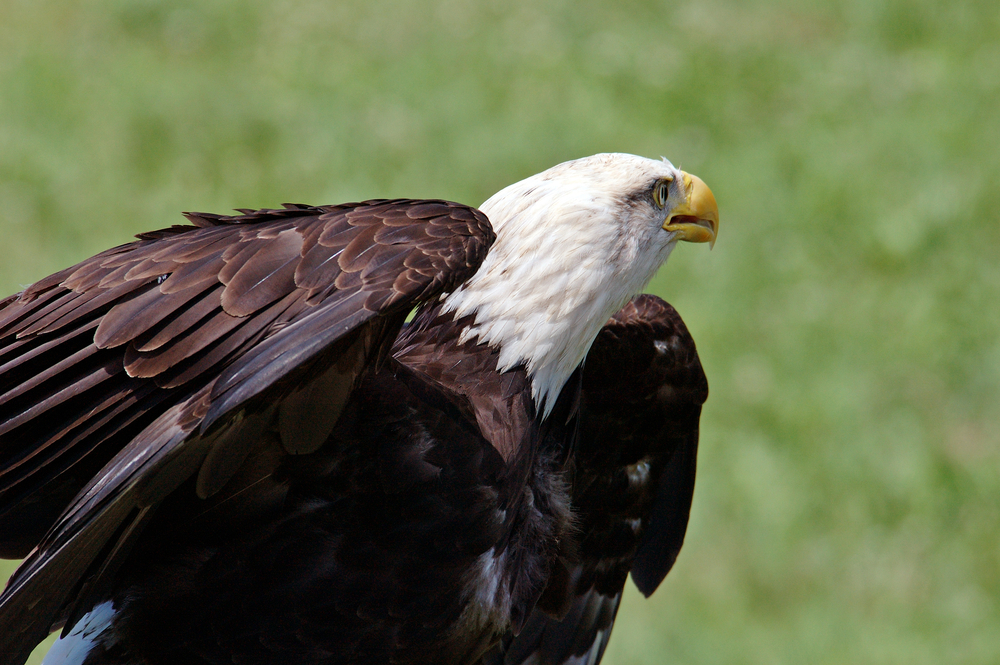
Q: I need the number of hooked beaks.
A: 1